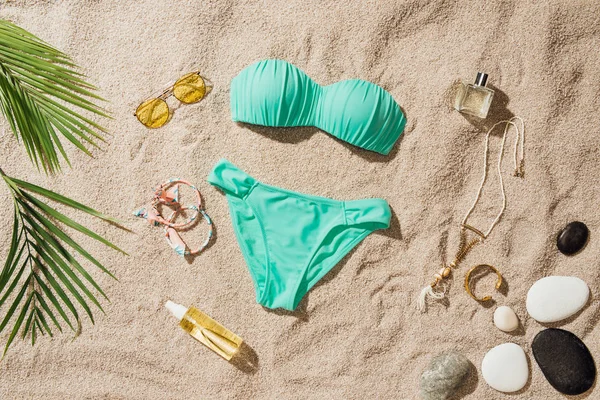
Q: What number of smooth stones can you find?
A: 6